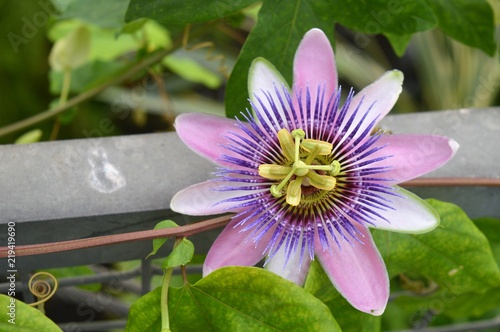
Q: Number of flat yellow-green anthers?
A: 5